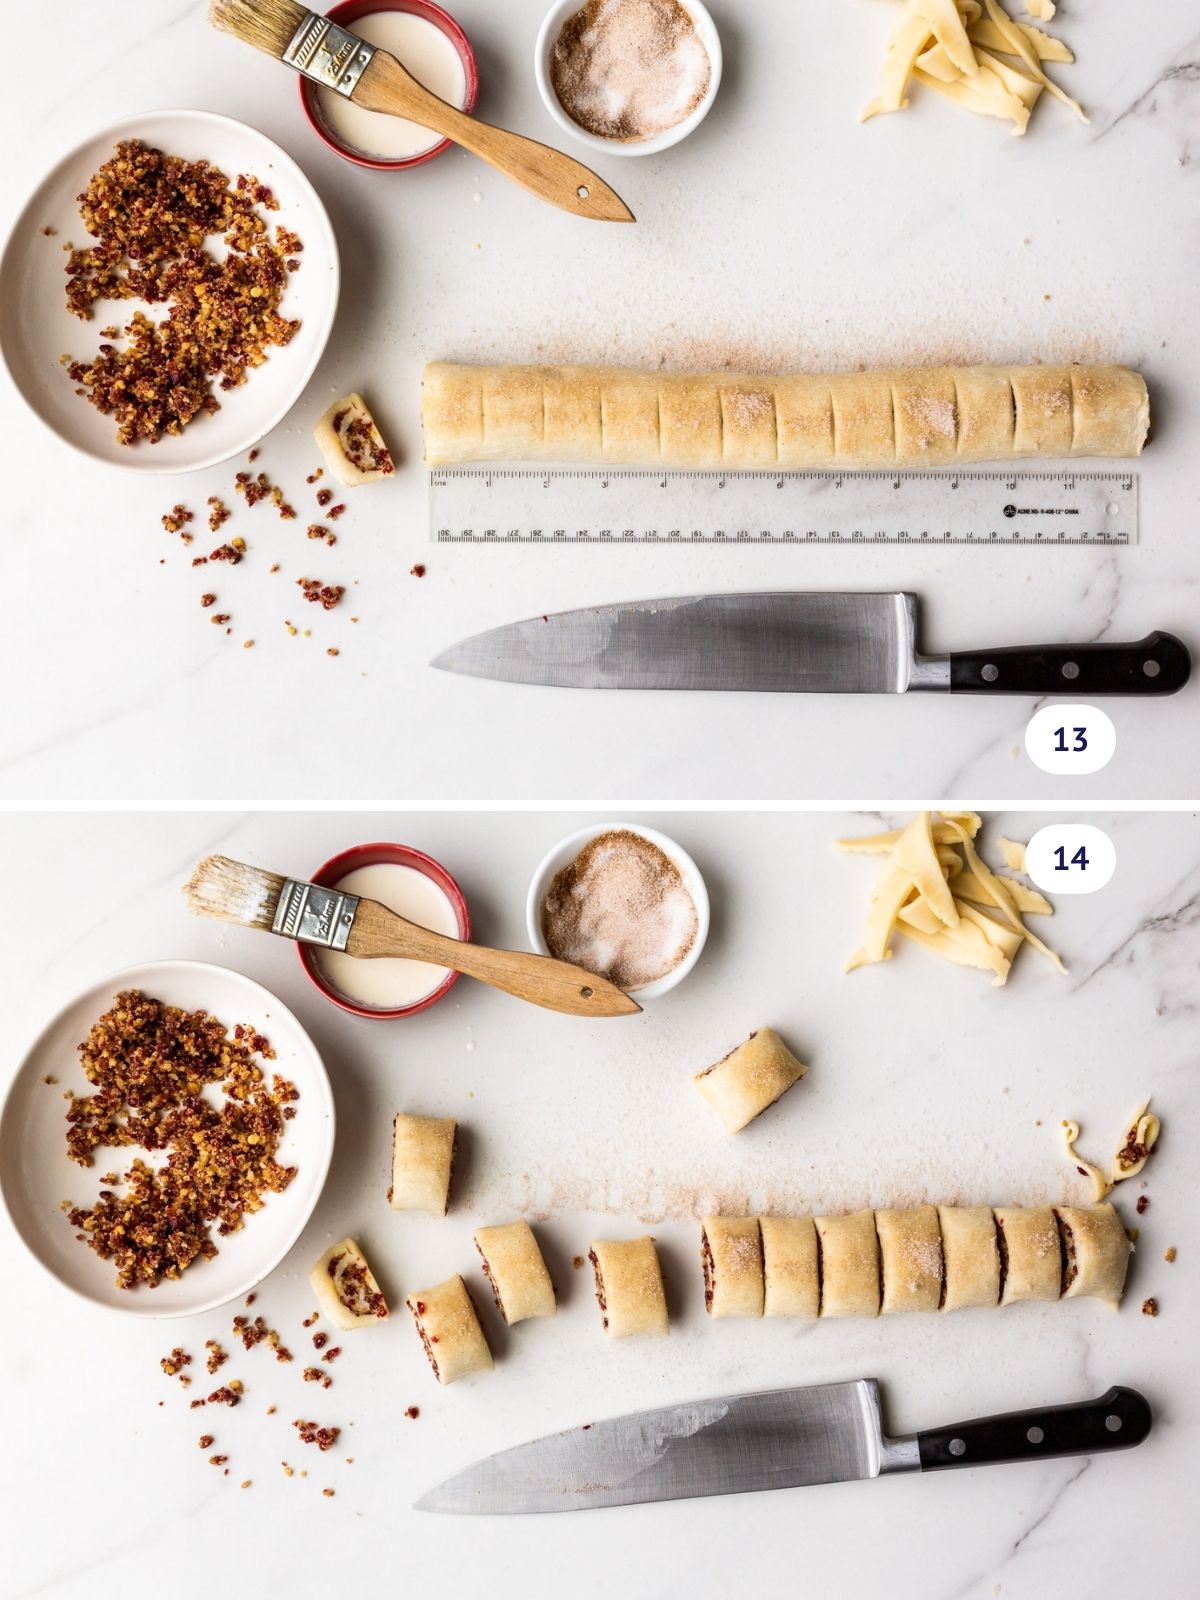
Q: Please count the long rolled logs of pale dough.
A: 1